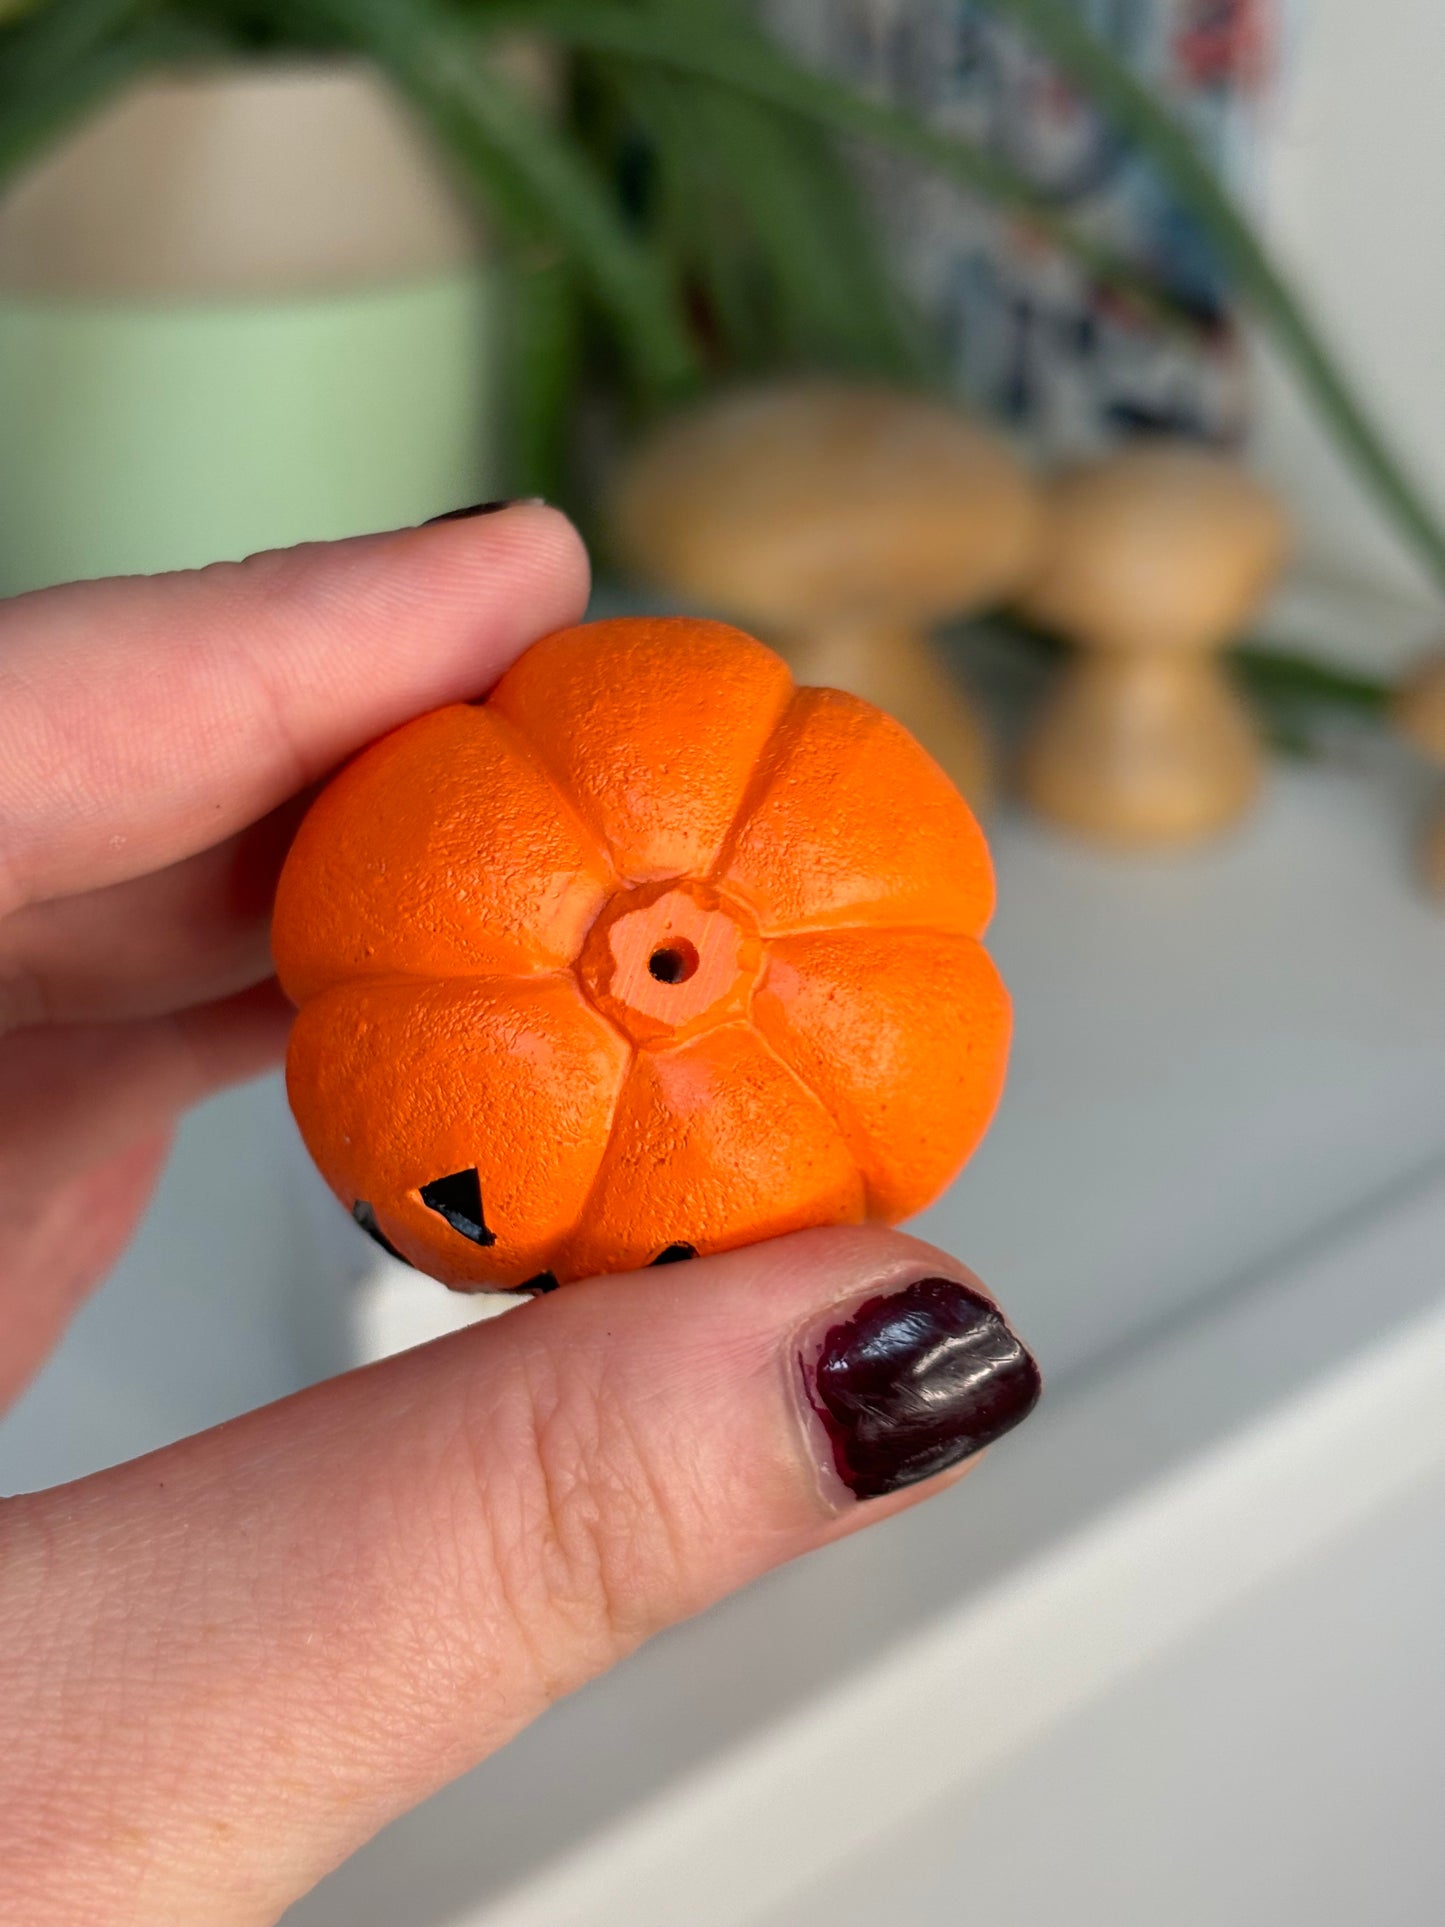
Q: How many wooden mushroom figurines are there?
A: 3